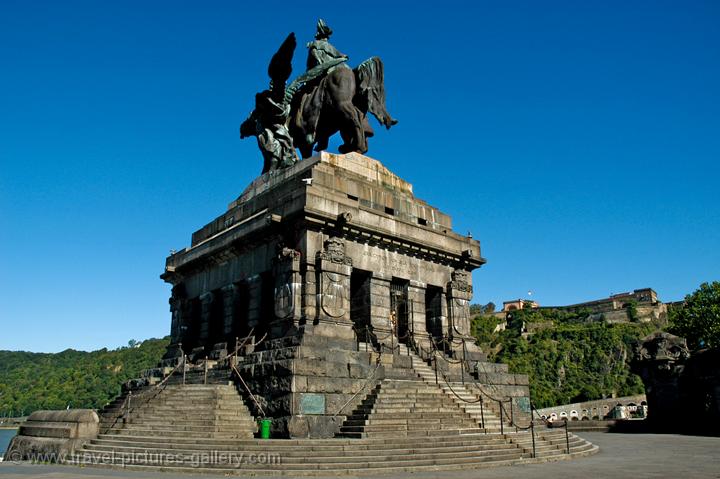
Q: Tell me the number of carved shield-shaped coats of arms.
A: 3